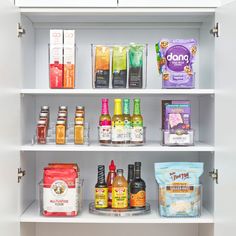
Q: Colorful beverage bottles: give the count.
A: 4